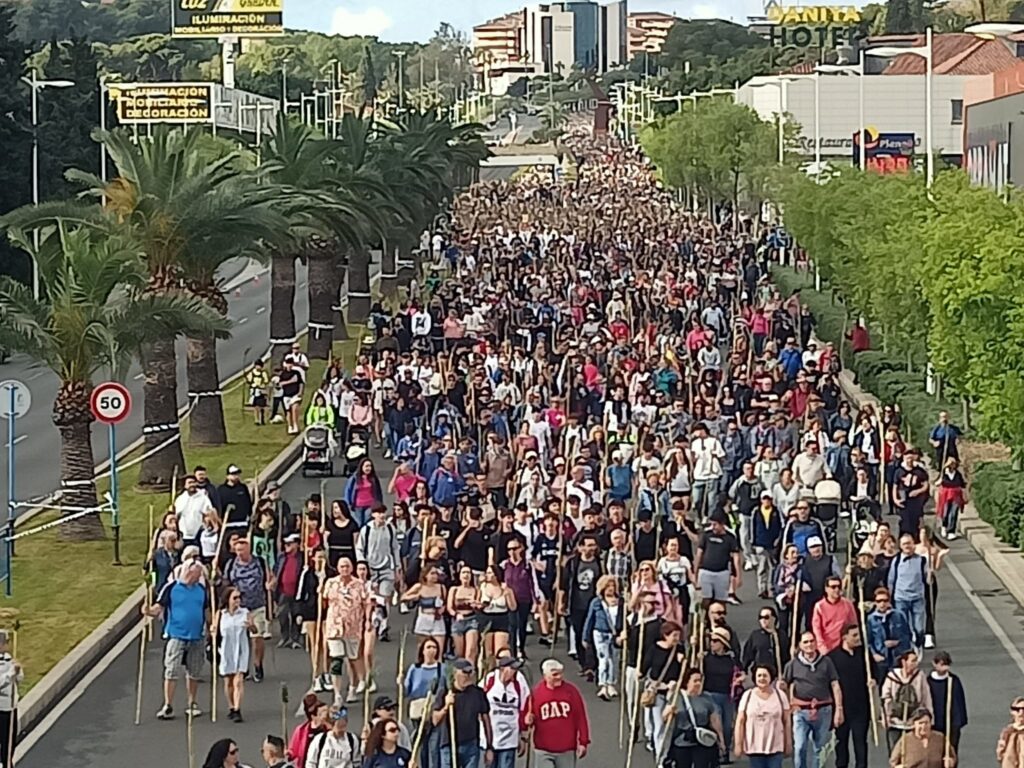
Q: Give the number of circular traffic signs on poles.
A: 2